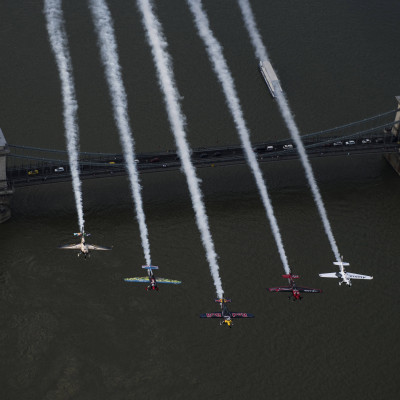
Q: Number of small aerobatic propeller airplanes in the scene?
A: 5